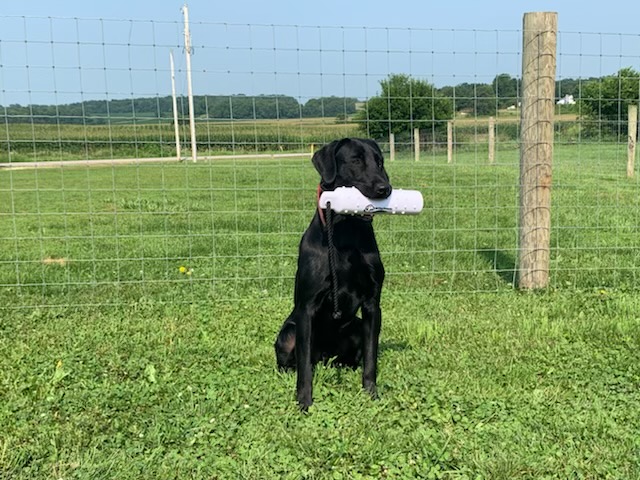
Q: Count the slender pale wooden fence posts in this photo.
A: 5